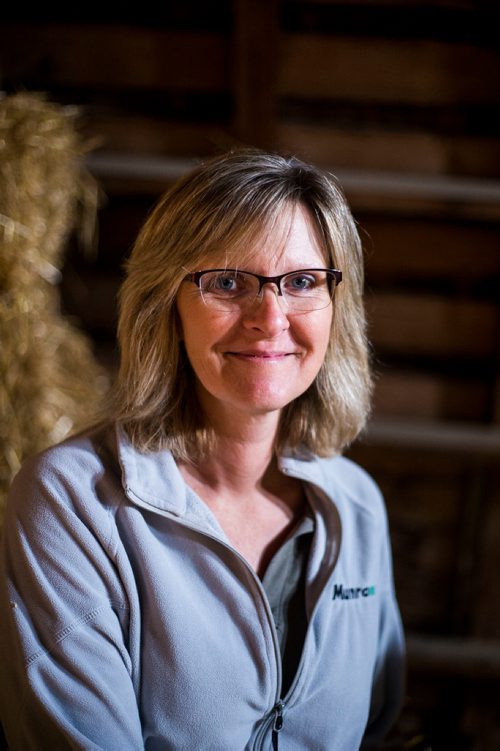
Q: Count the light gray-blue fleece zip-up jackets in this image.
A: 1